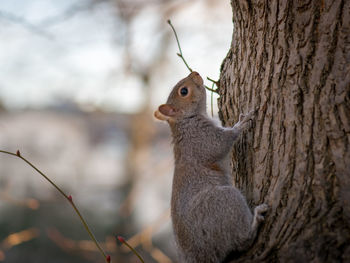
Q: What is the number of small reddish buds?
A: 4